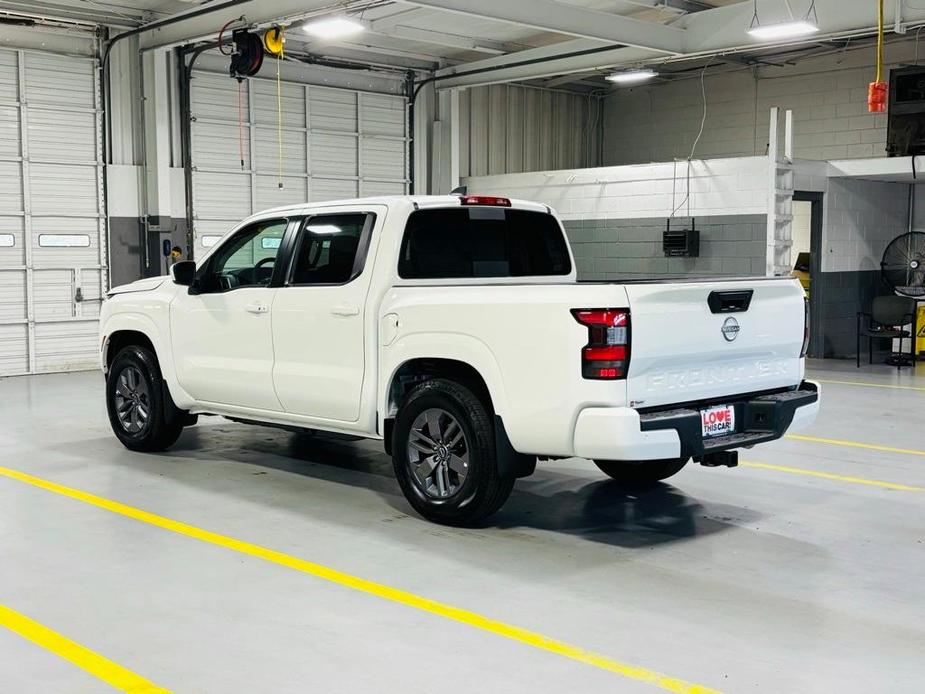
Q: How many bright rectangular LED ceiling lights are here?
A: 3